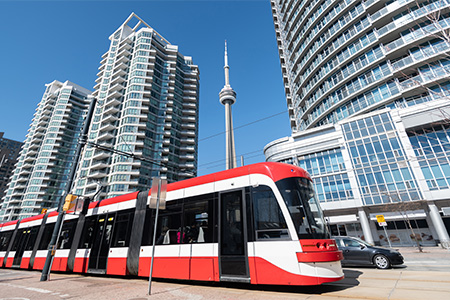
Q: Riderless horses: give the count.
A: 0